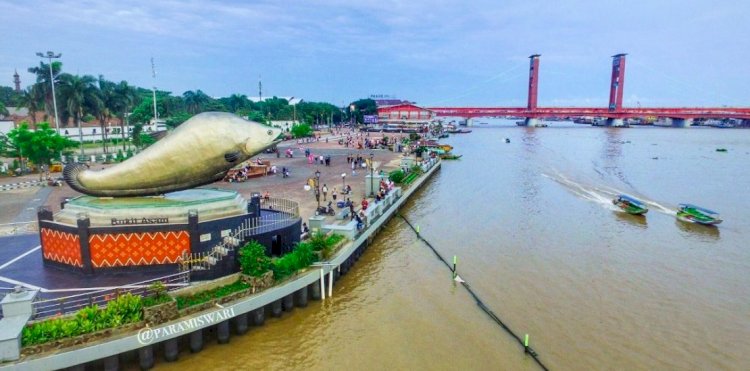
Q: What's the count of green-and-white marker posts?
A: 3